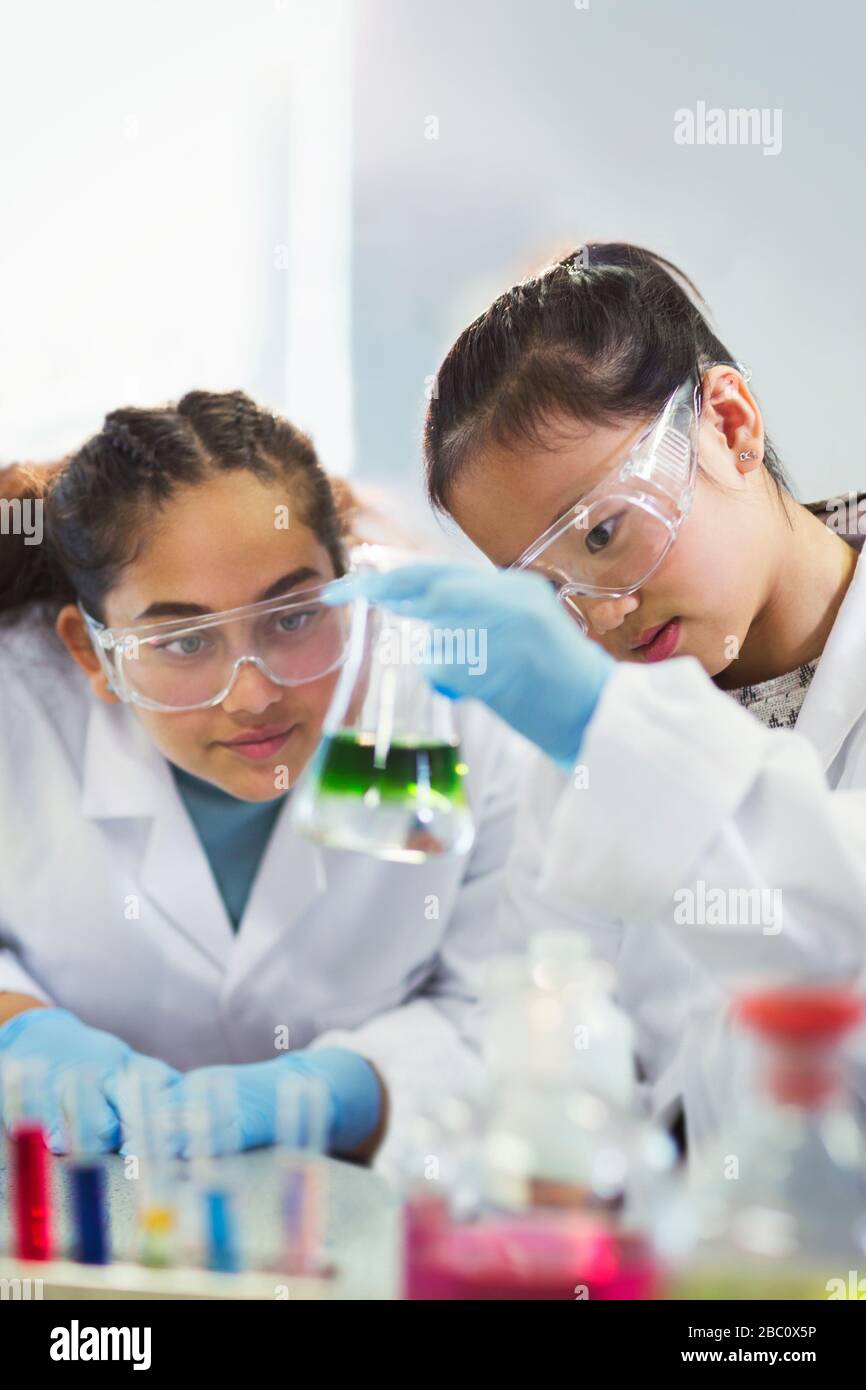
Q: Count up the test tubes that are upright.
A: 5